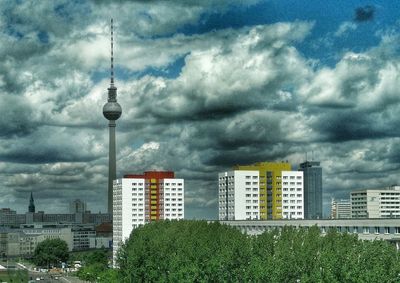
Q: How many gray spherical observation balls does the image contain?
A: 1